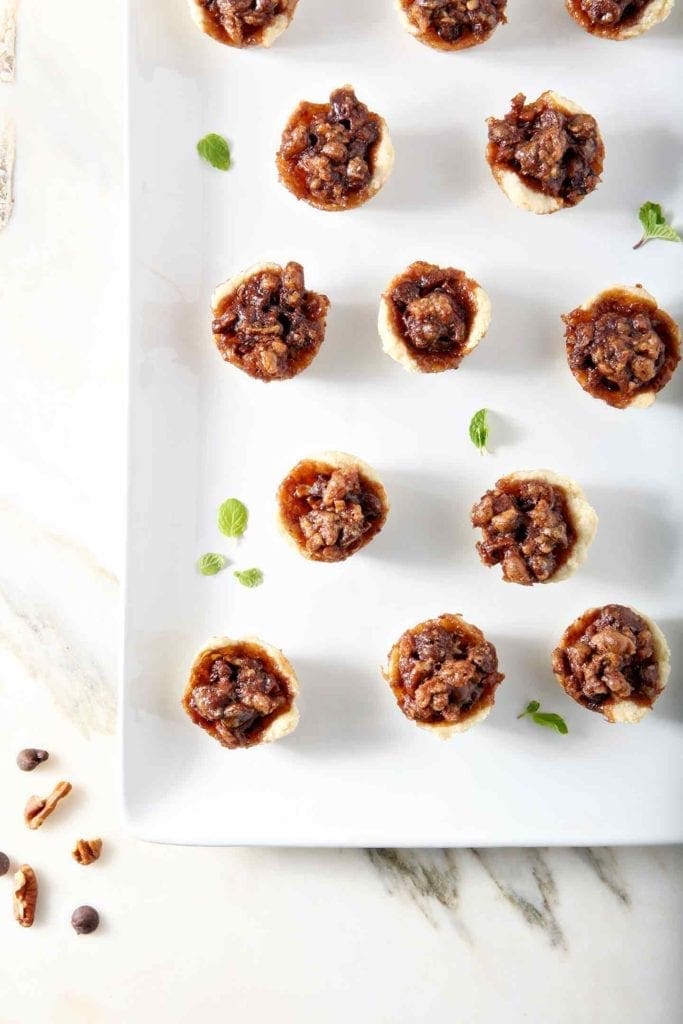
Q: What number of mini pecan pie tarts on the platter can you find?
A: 13